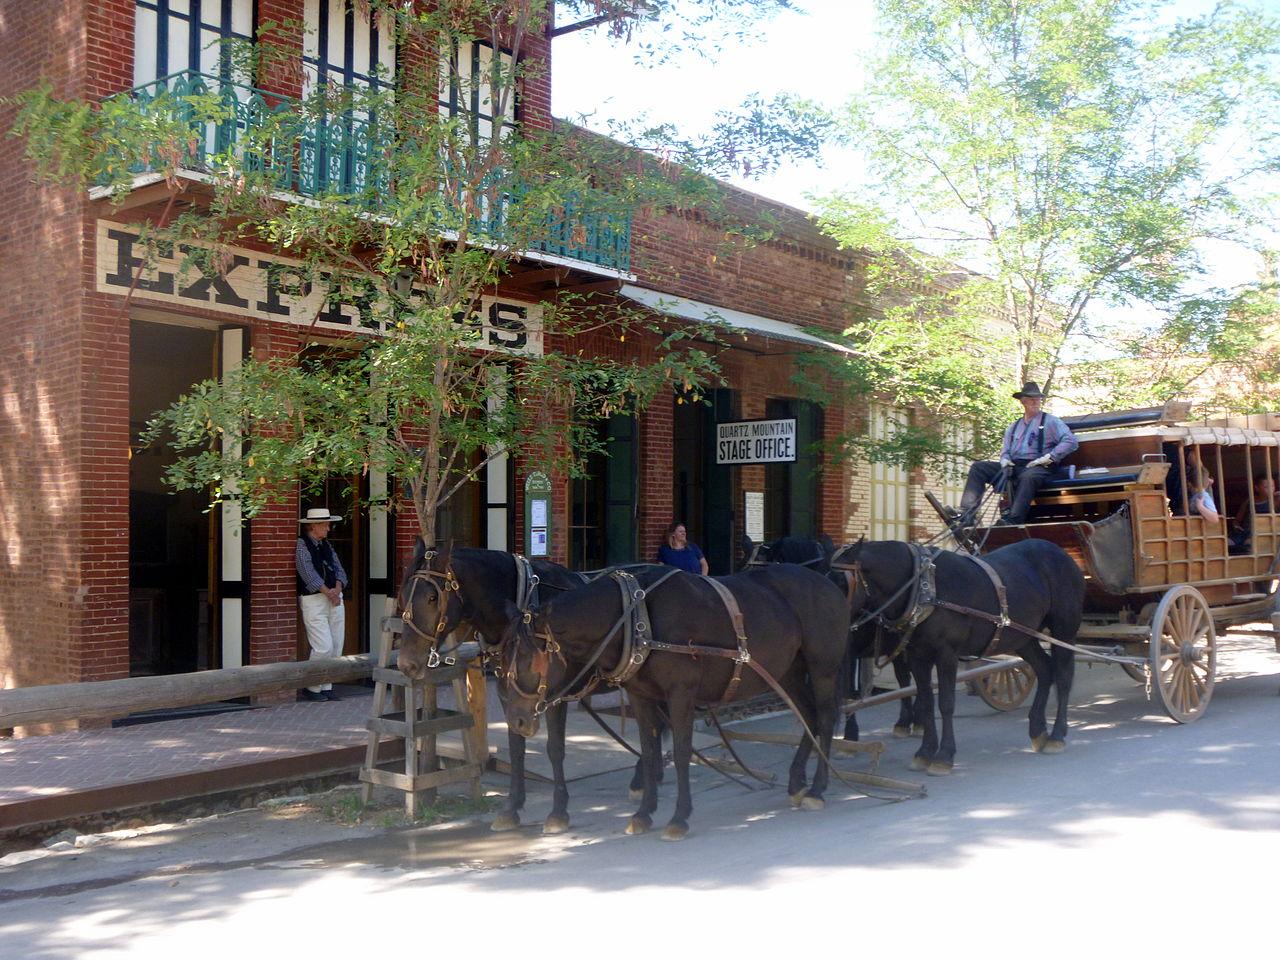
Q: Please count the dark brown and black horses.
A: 4